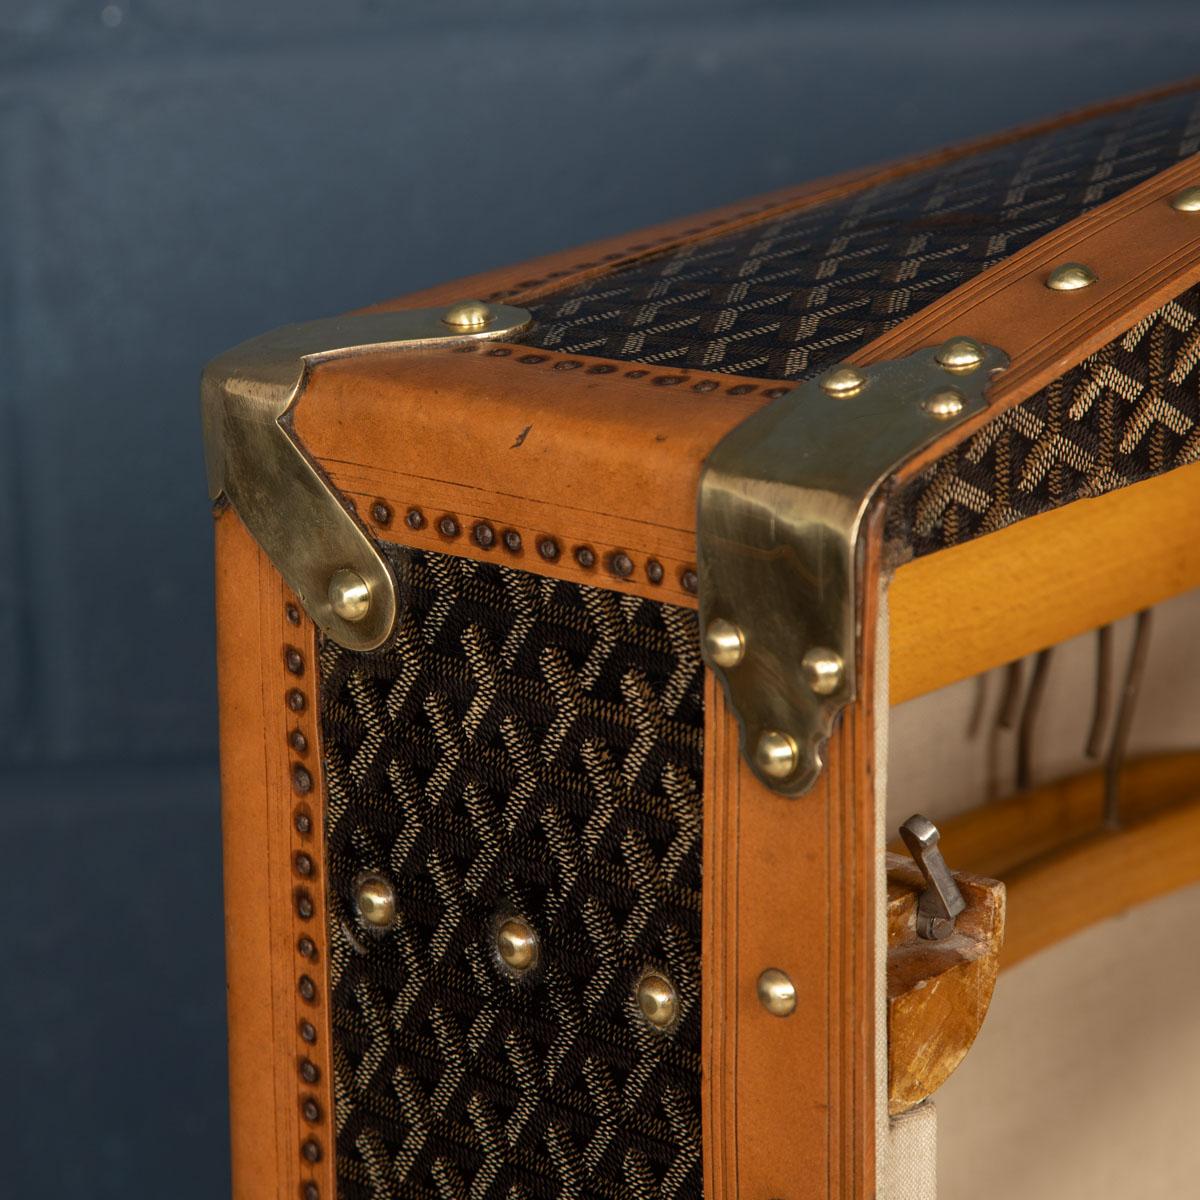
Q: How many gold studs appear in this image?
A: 14